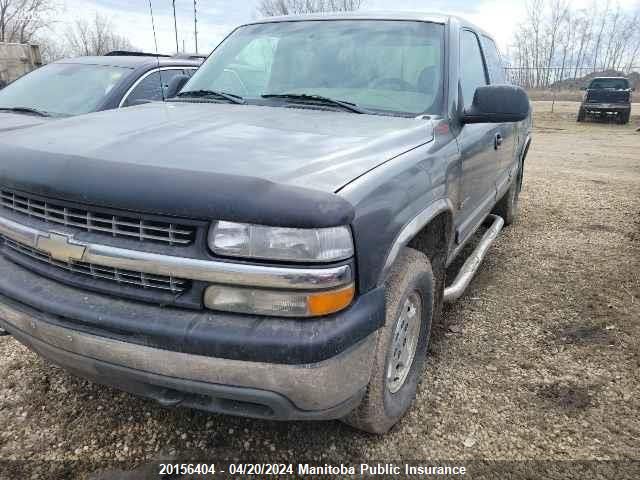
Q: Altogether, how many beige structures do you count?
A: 1